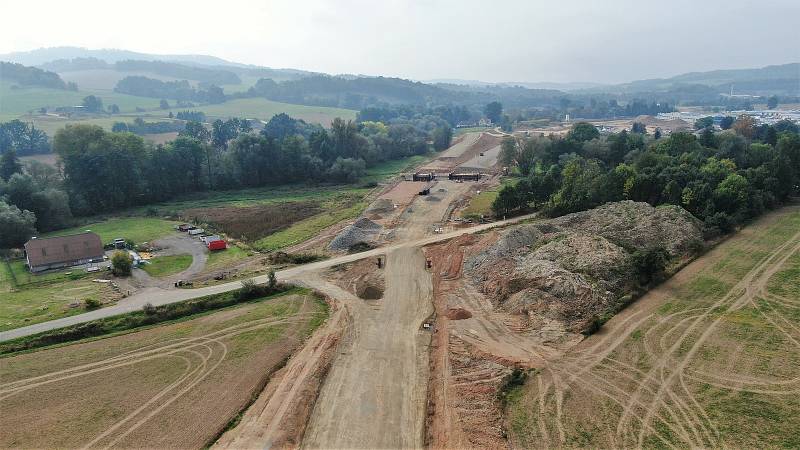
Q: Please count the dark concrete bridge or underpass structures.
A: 2